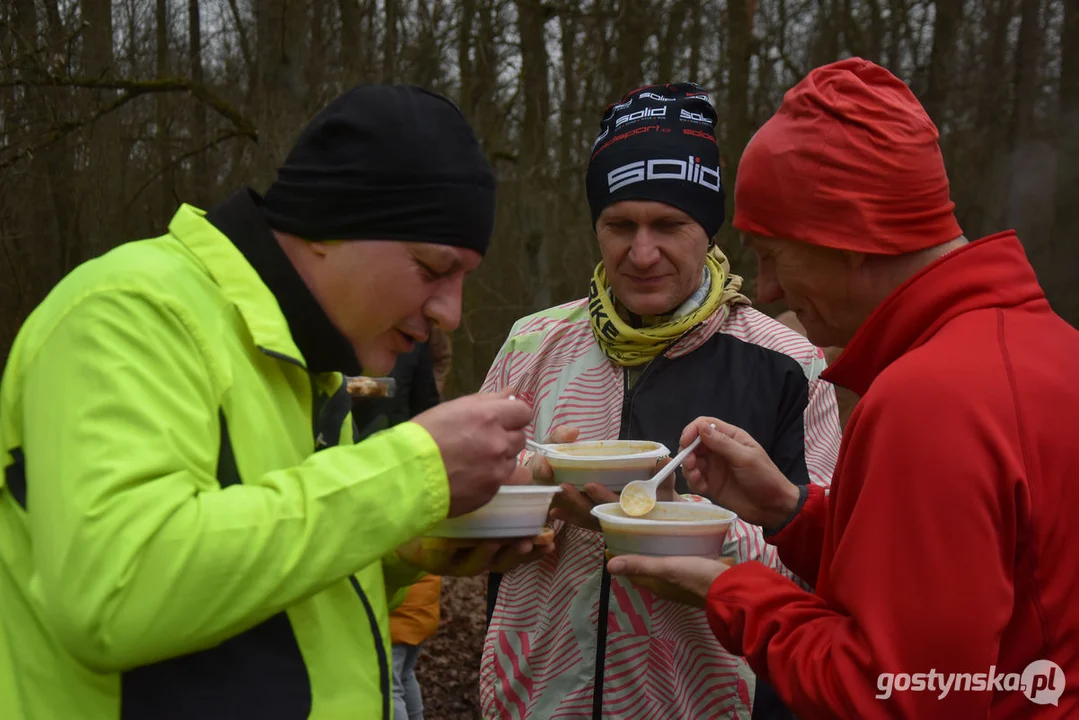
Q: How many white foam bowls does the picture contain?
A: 3